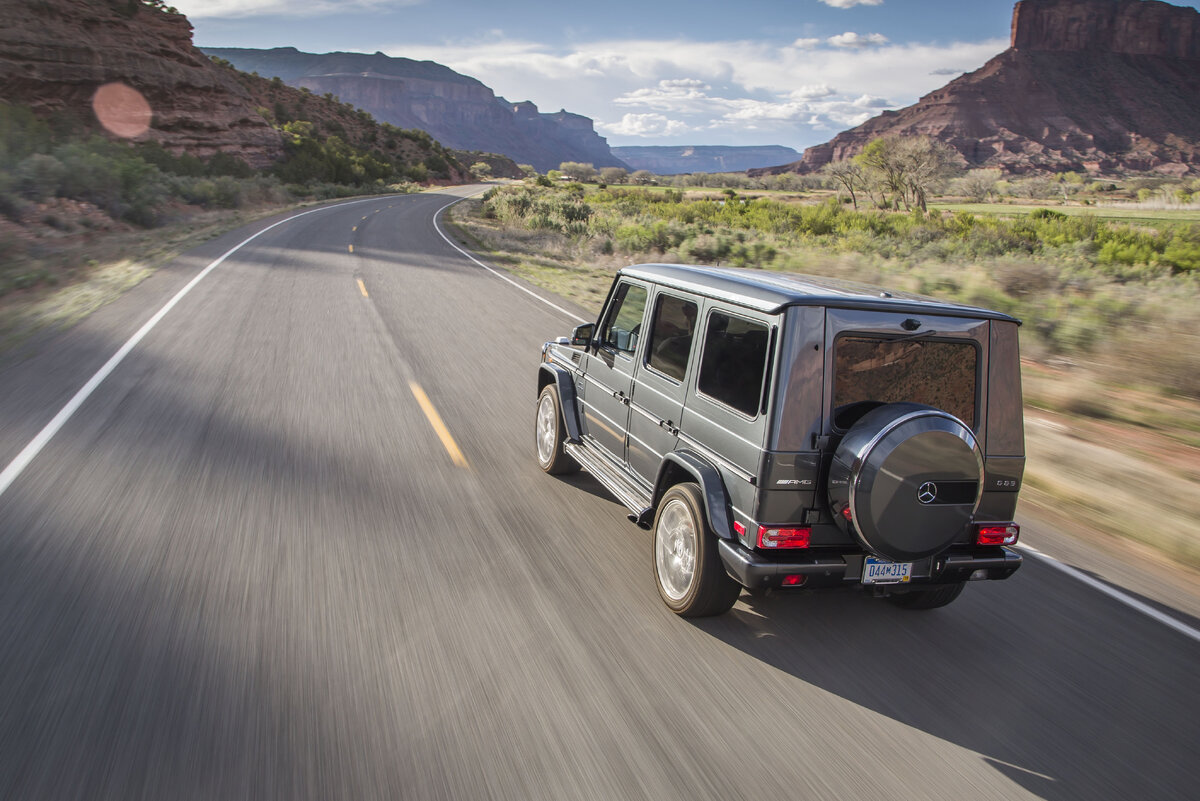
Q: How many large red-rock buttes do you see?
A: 1